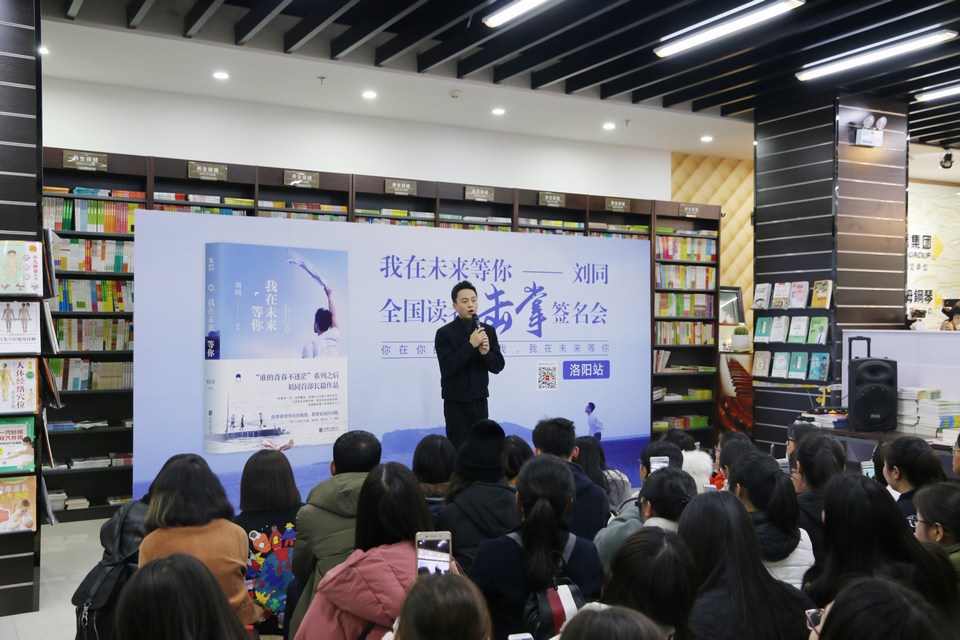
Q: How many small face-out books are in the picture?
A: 12